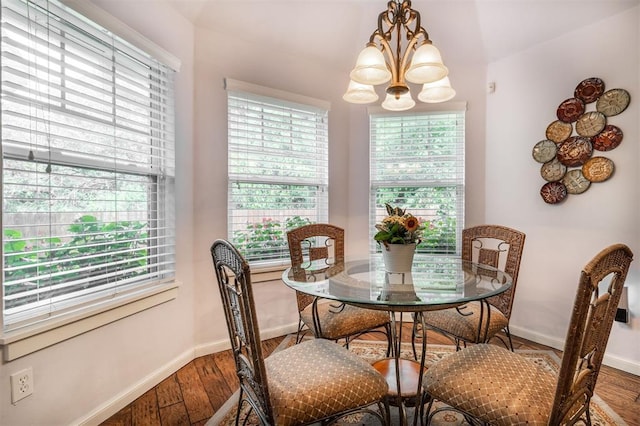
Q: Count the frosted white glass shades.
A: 5